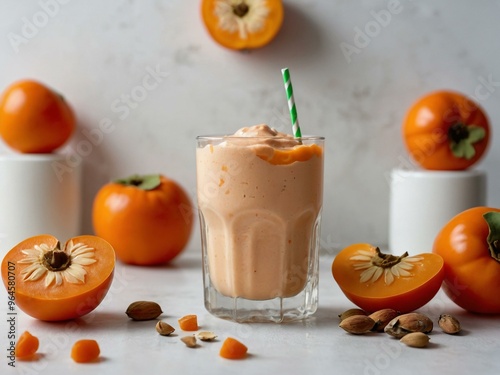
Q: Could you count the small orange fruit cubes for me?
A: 4